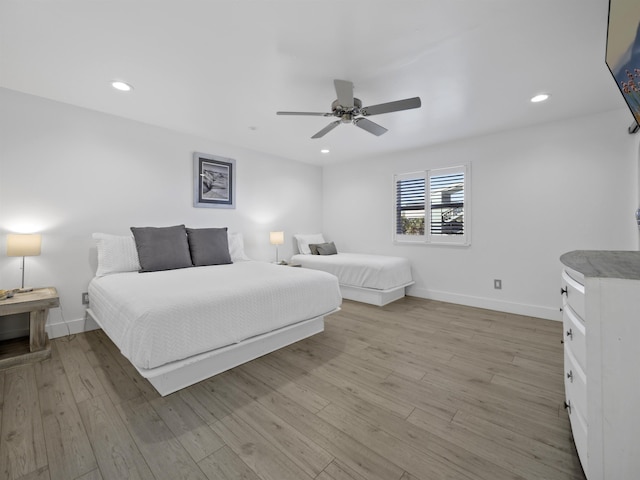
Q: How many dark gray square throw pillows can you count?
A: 2